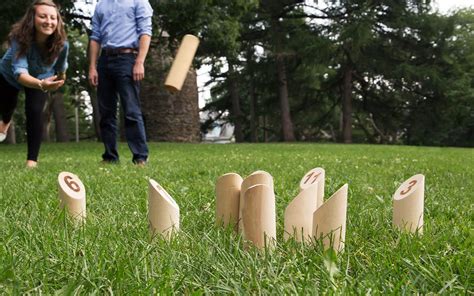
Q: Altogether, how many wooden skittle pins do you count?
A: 9